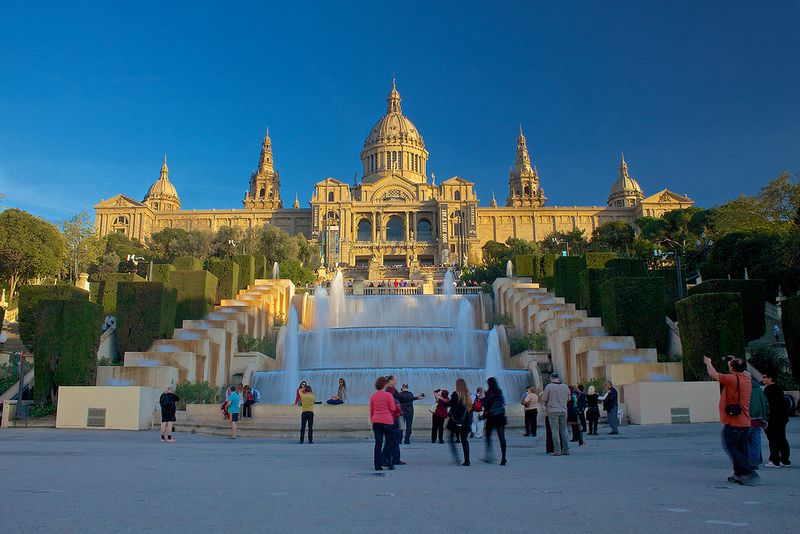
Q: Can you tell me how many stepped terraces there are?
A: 2